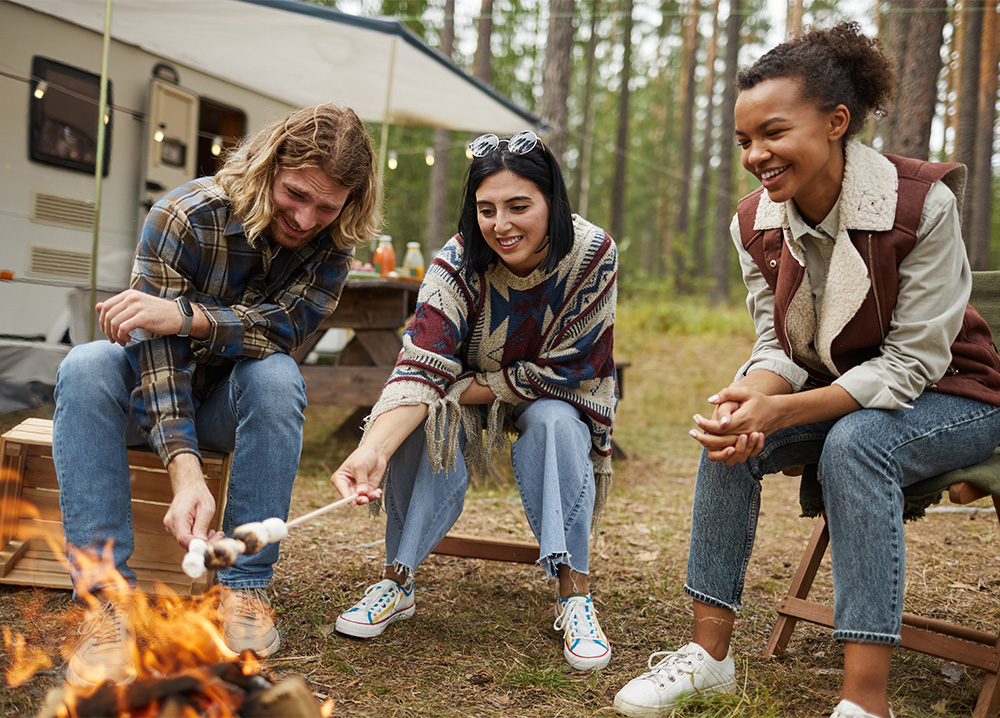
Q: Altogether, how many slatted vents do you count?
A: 2